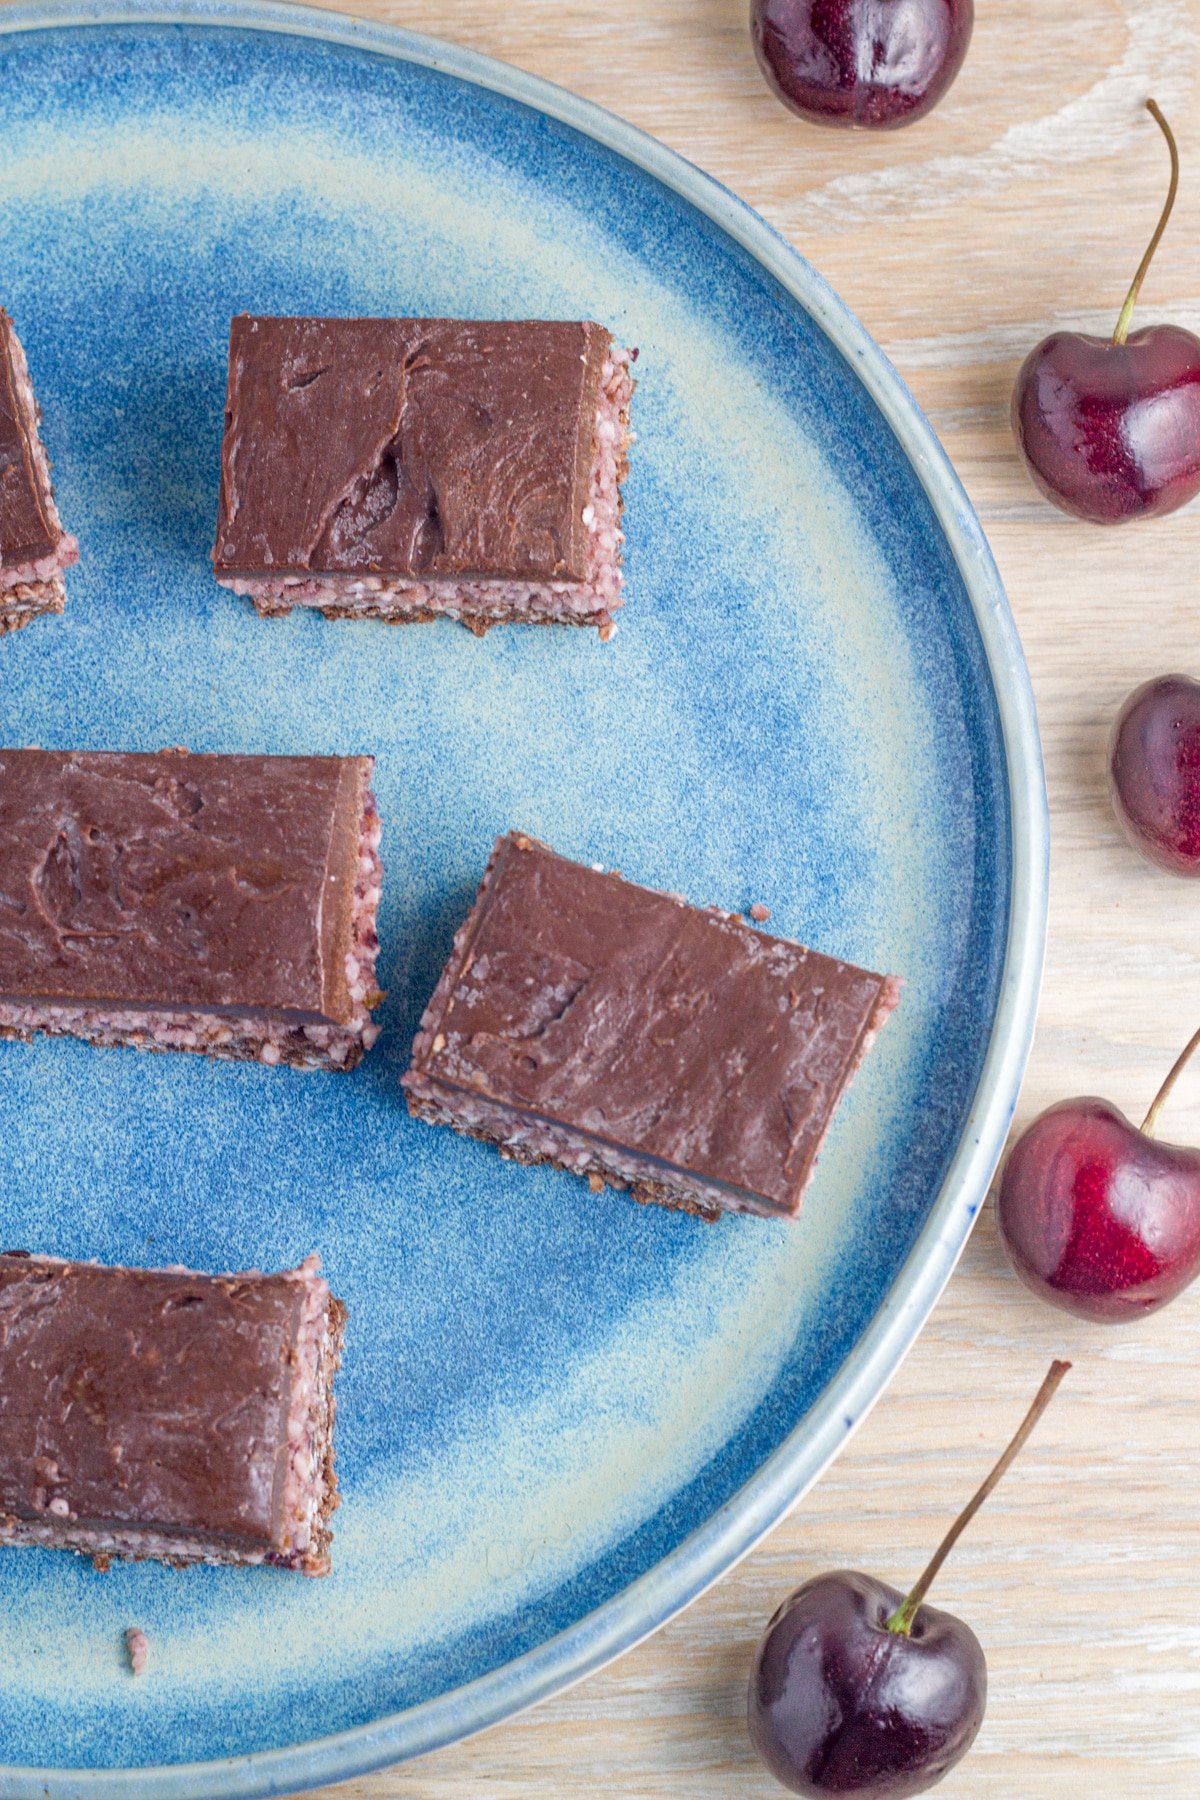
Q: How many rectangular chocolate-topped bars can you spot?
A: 5